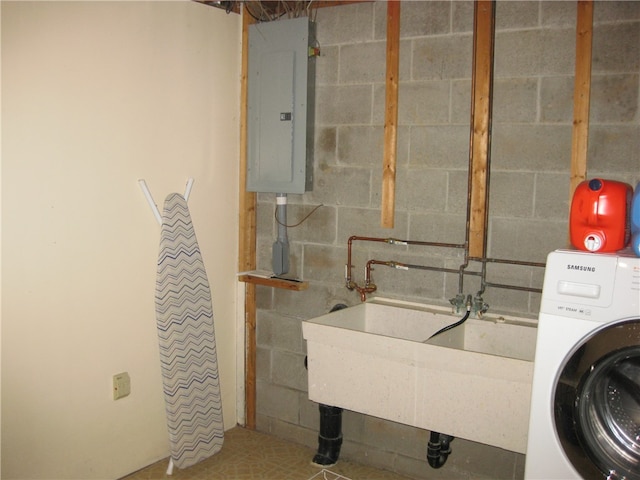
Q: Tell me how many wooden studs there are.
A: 4